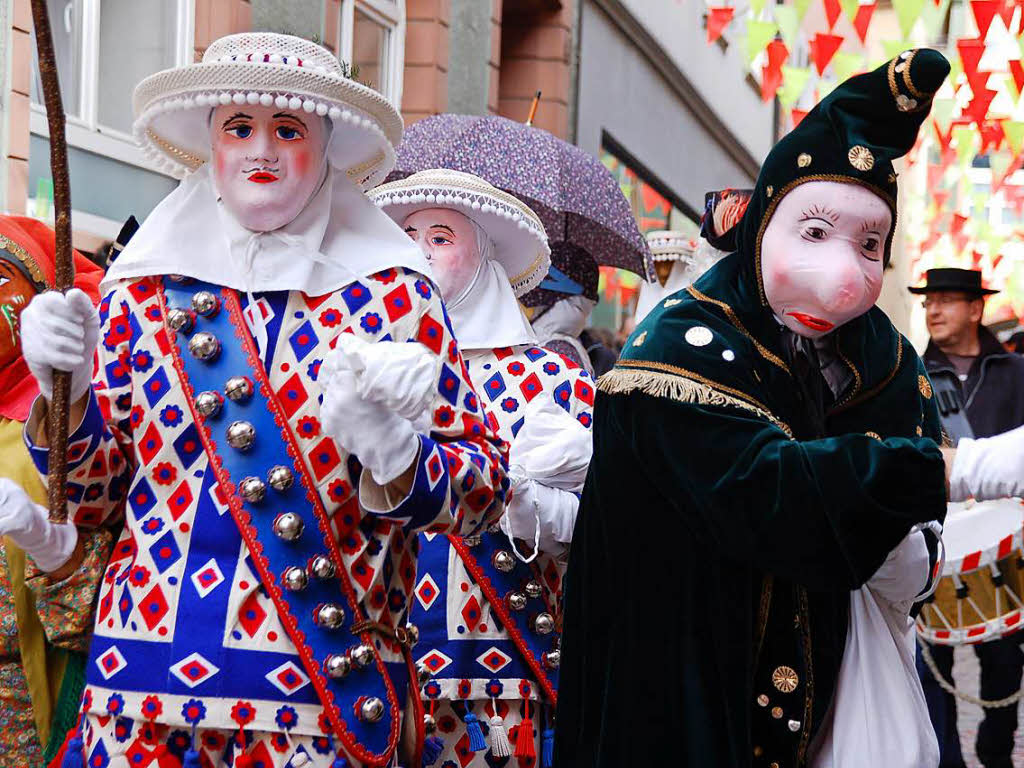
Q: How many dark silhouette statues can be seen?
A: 0